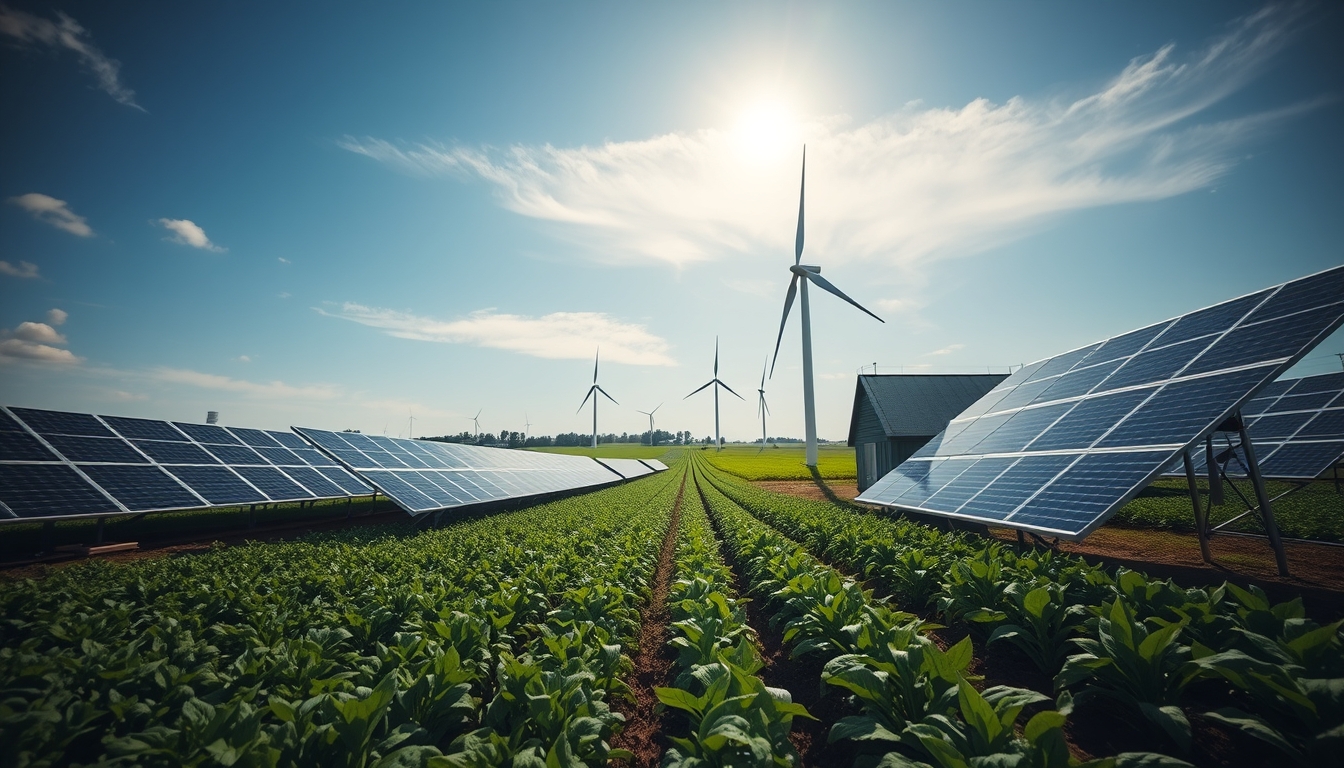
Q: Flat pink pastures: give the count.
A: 0